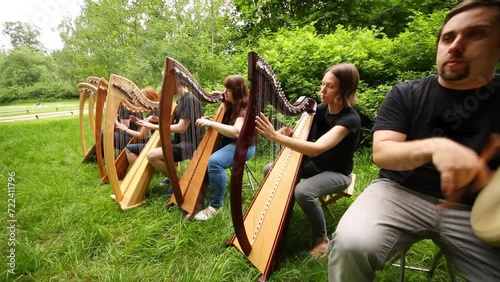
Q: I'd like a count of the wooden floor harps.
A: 6